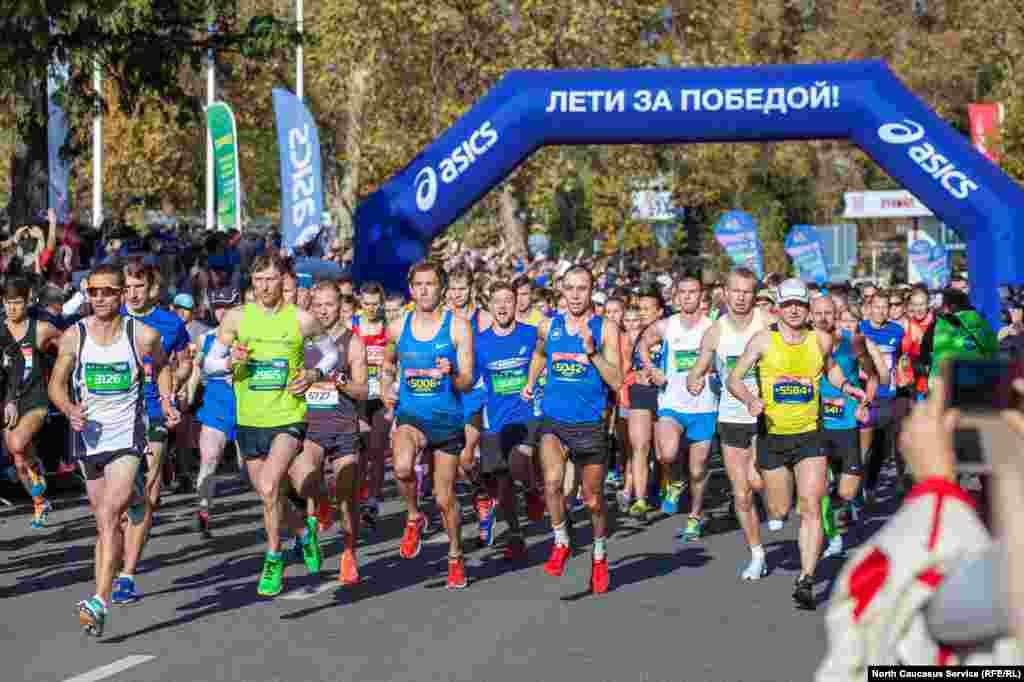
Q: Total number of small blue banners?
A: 3